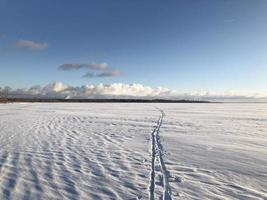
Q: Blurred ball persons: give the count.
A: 0